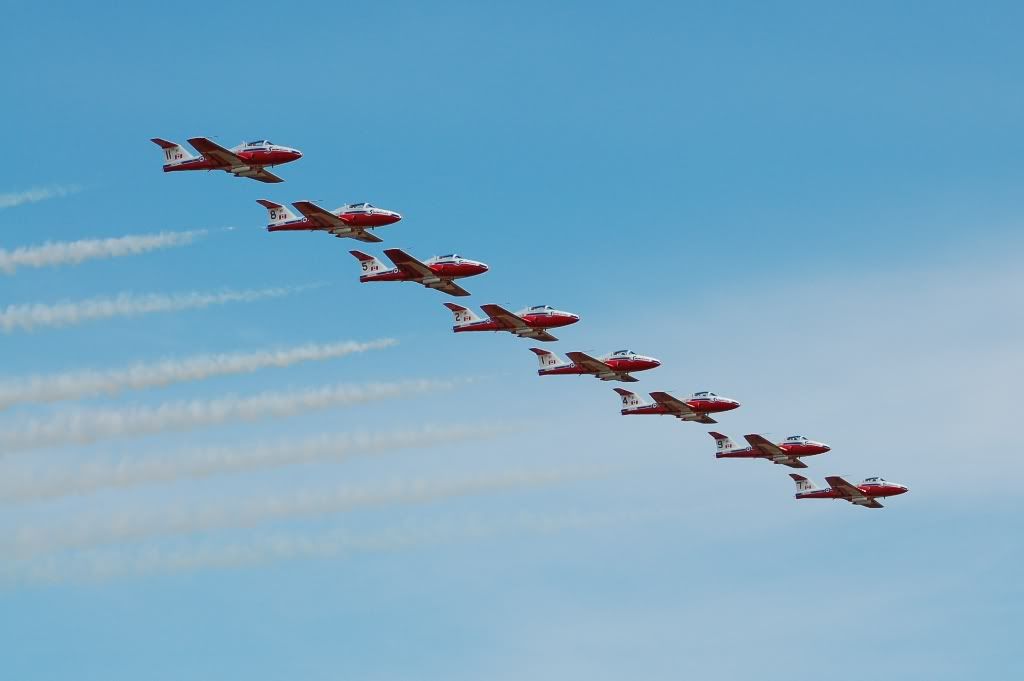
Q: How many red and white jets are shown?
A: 8